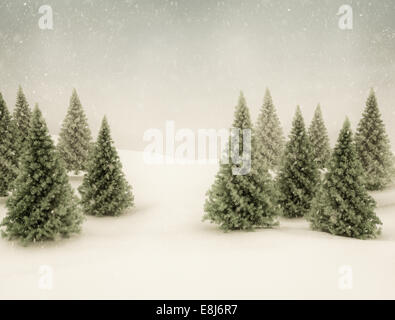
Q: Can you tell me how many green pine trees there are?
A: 11